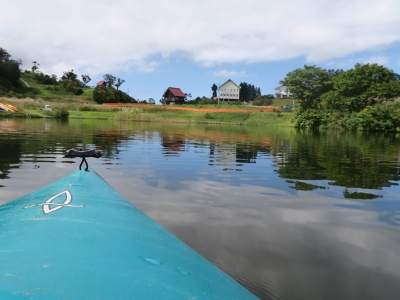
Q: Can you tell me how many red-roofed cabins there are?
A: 2